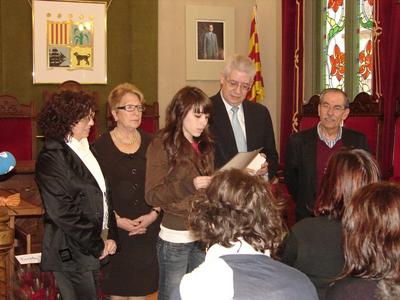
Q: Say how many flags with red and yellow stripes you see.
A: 1